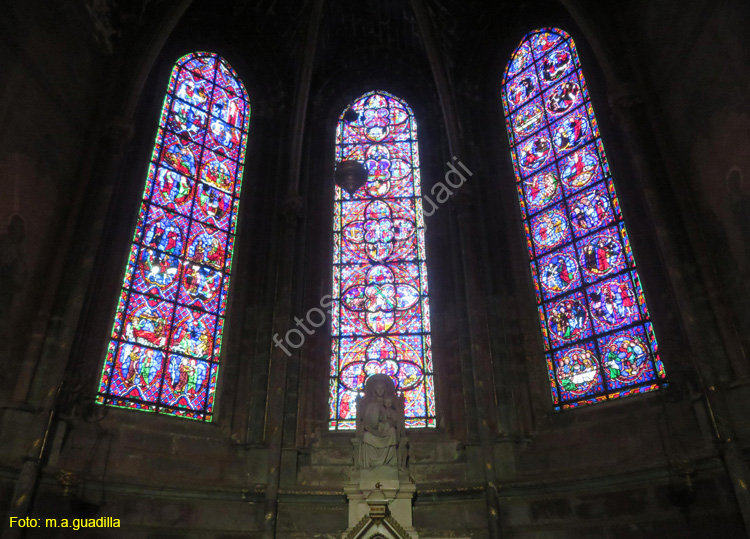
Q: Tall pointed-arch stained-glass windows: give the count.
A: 3